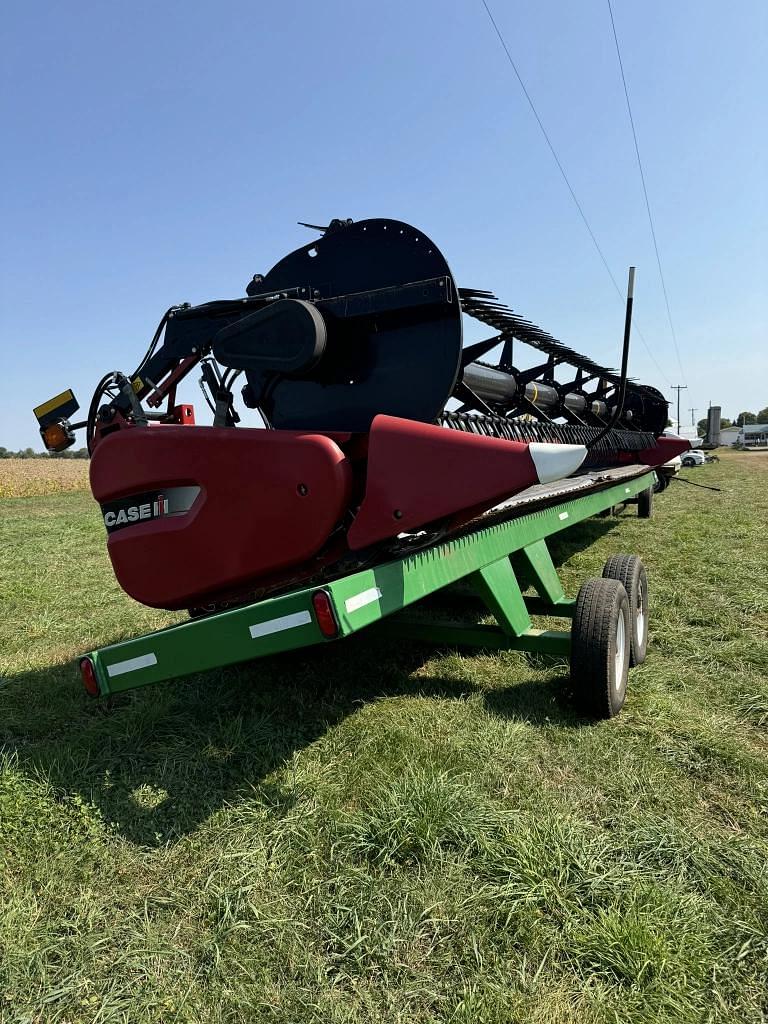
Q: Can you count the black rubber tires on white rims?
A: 2